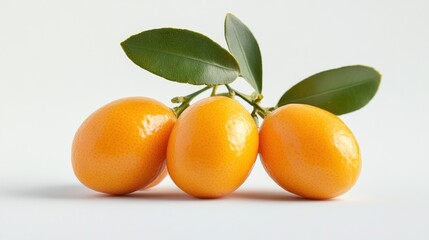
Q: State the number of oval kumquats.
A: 3